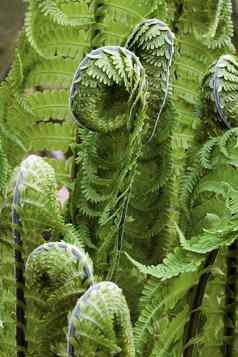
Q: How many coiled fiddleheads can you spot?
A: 6